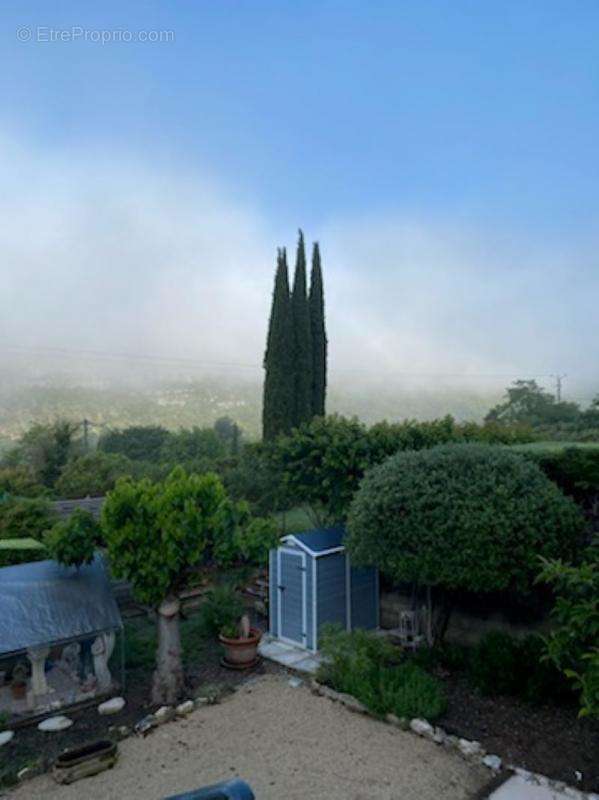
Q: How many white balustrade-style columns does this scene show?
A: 2